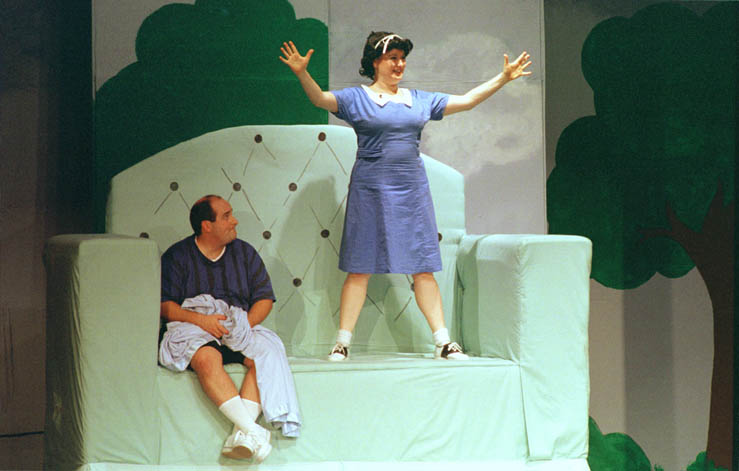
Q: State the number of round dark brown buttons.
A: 11